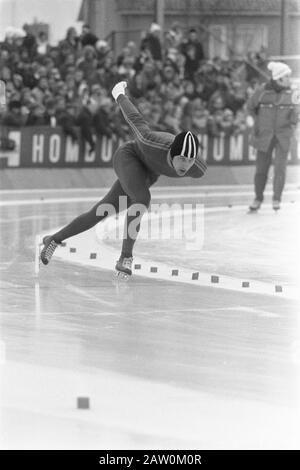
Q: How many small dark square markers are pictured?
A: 11